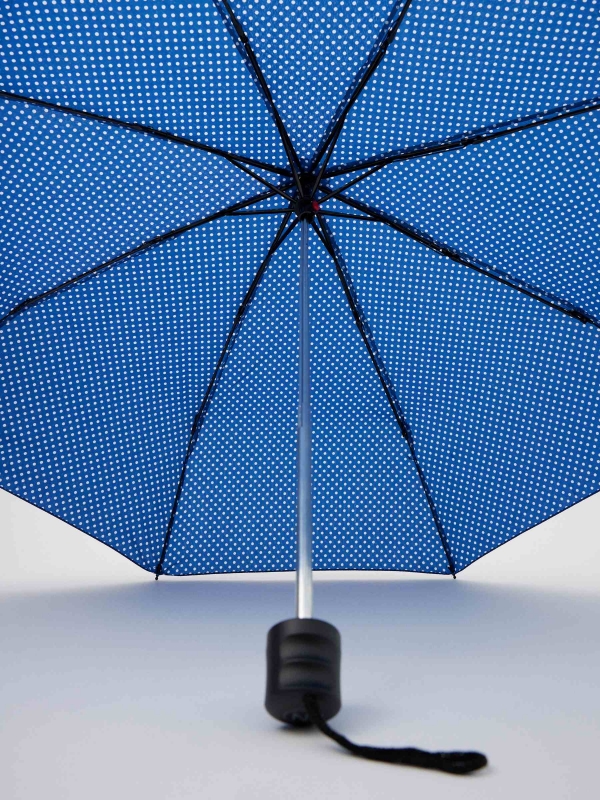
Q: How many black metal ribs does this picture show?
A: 8